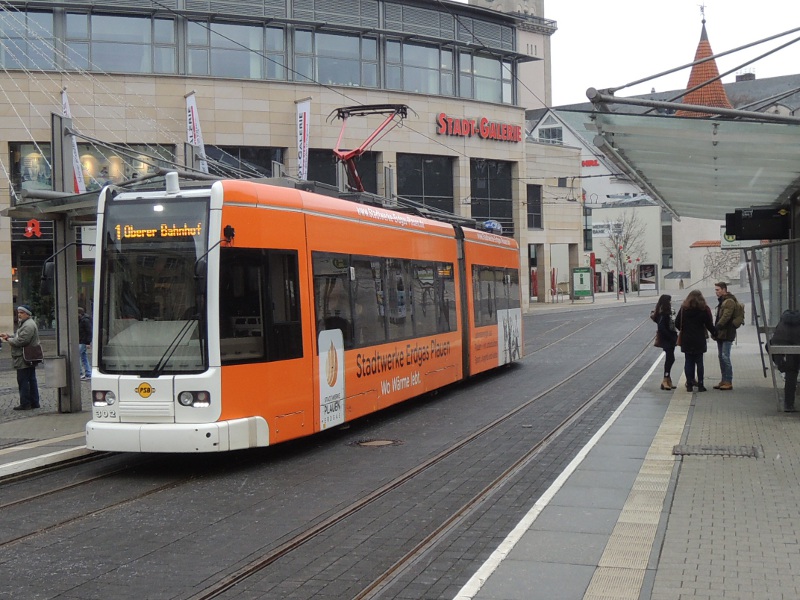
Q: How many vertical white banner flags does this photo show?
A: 3